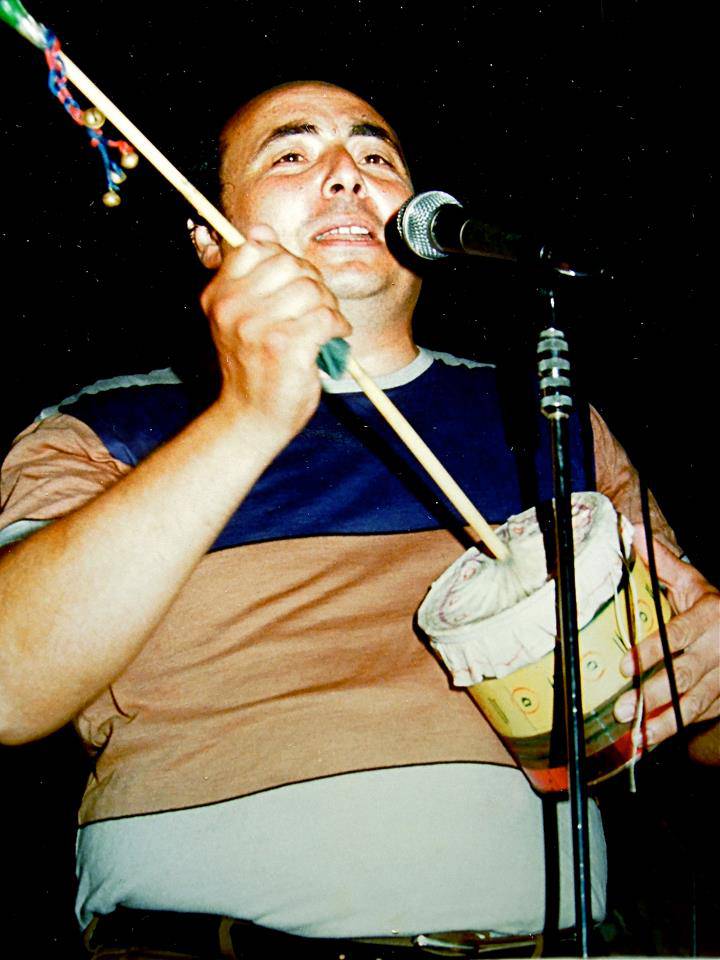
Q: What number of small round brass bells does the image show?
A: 4